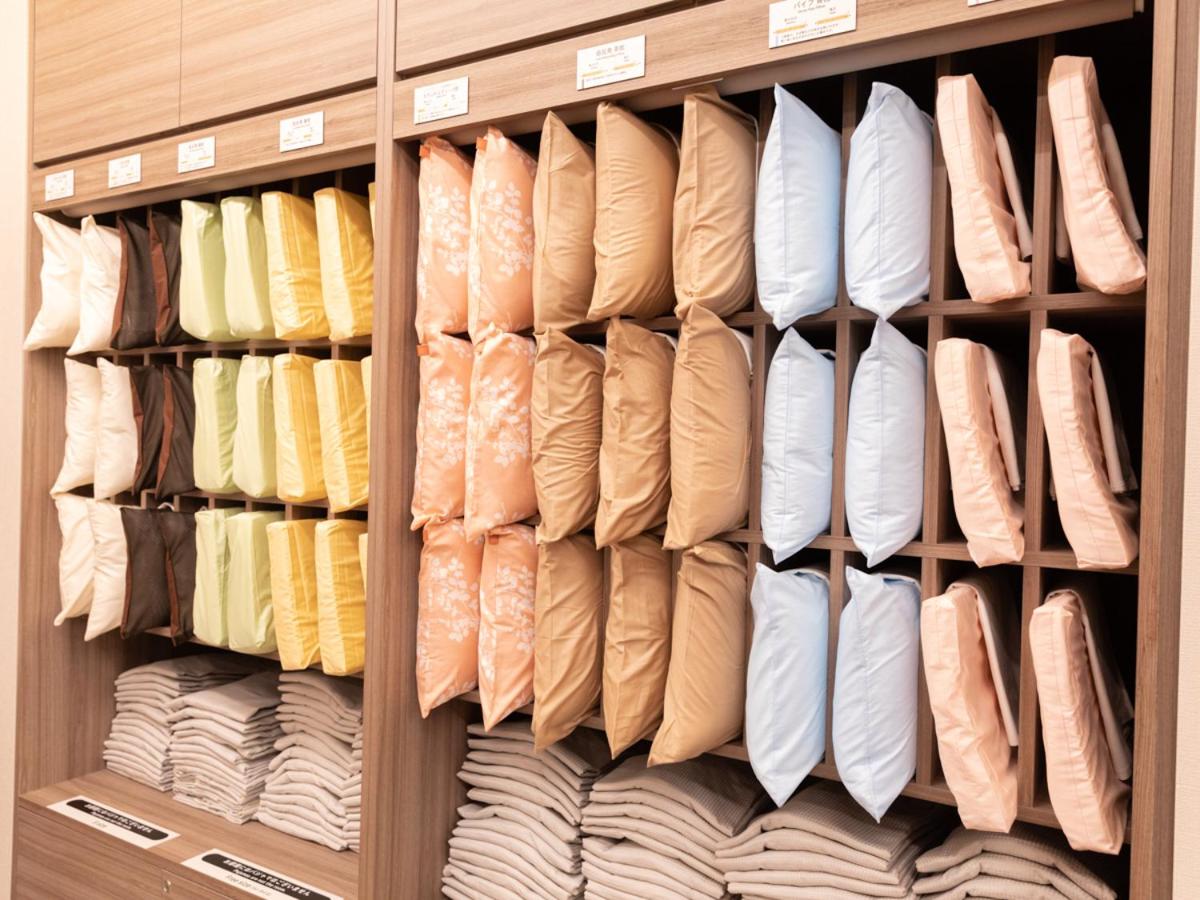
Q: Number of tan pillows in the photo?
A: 9